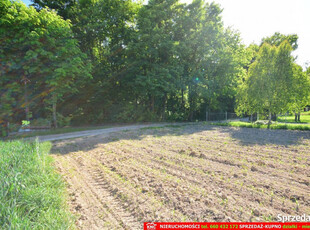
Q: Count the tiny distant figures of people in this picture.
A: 0